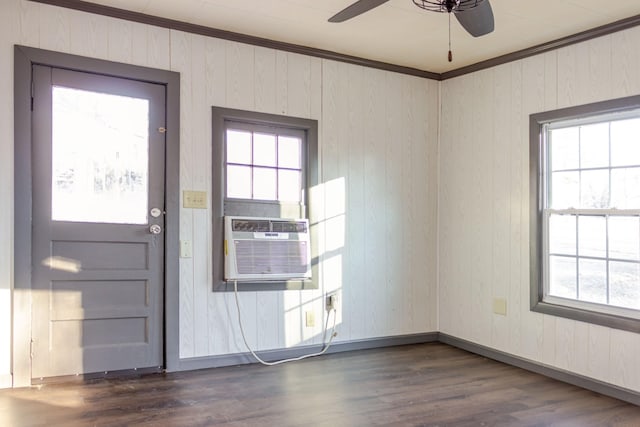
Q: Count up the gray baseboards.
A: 2